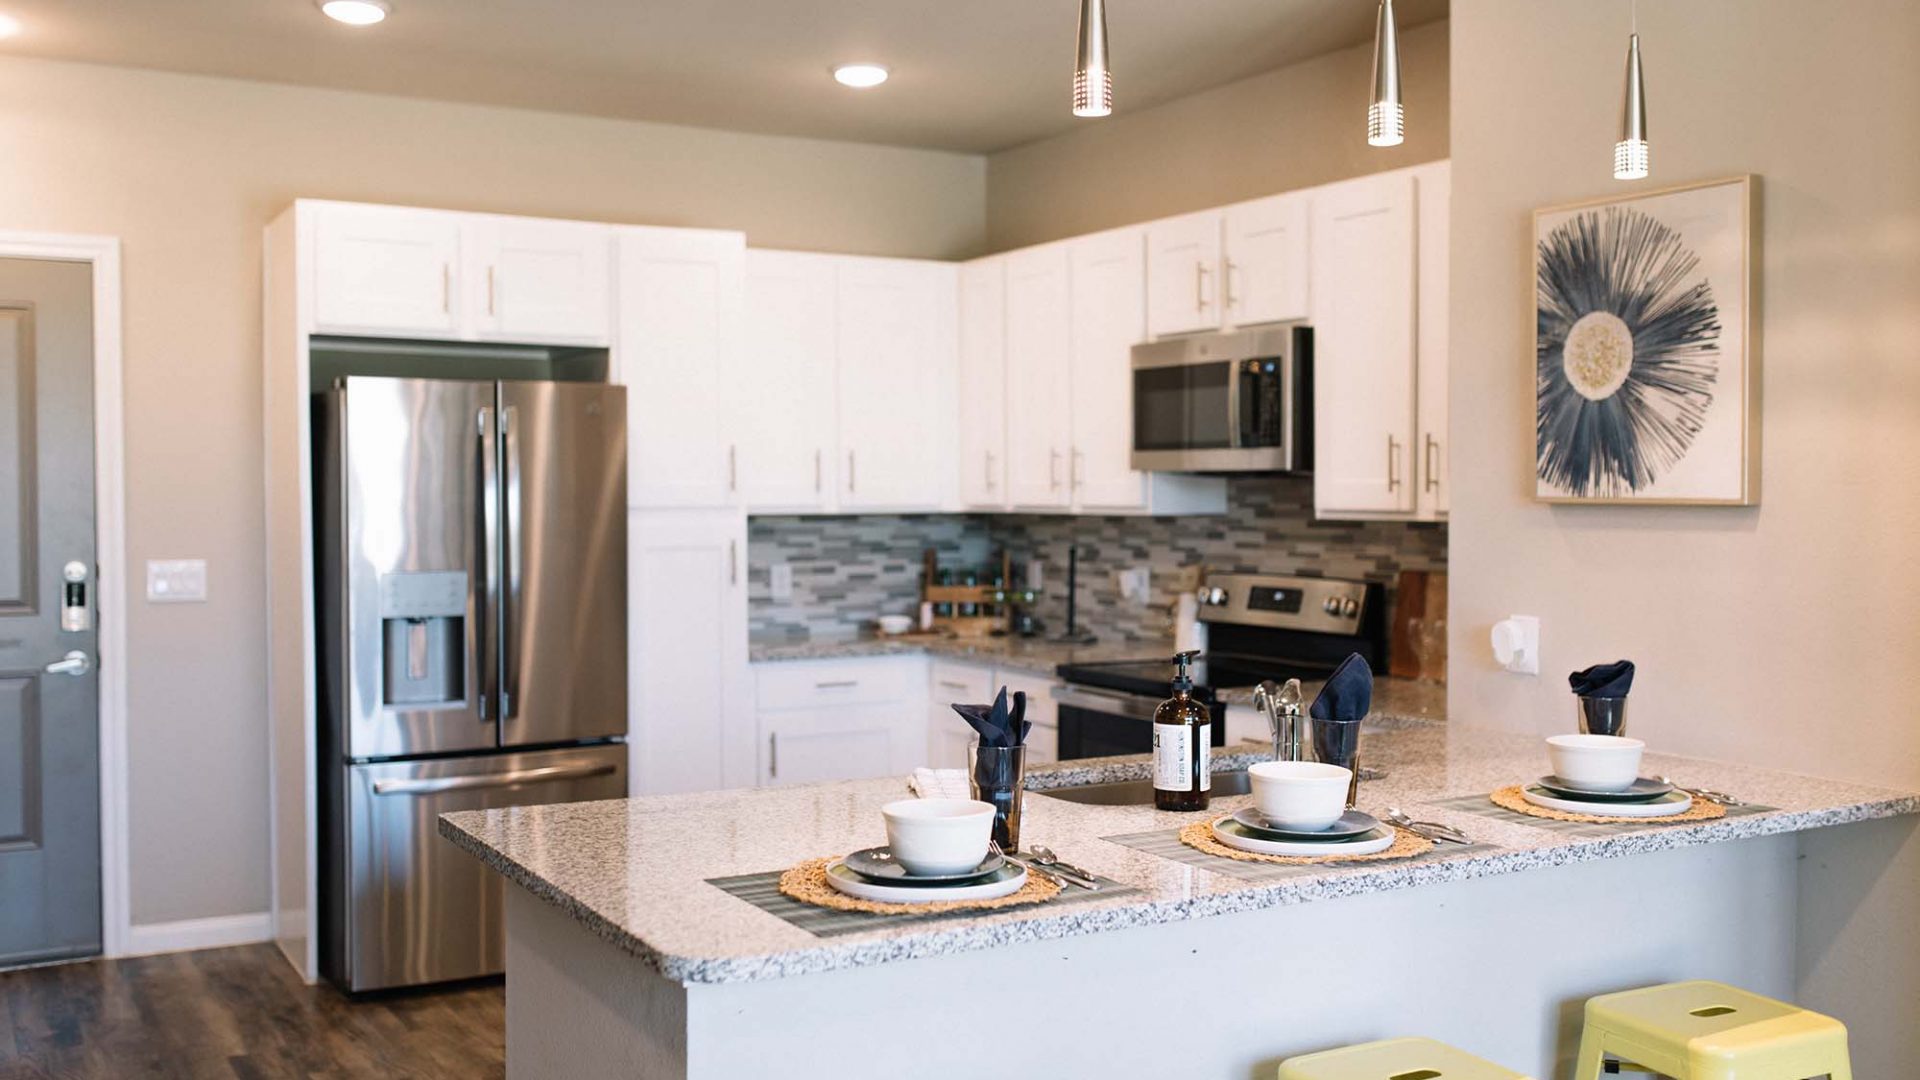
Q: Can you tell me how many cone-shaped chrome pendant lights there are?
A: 3